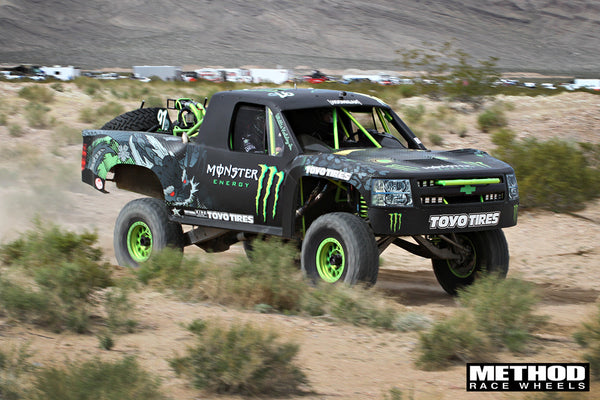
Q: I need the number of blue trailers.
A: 1